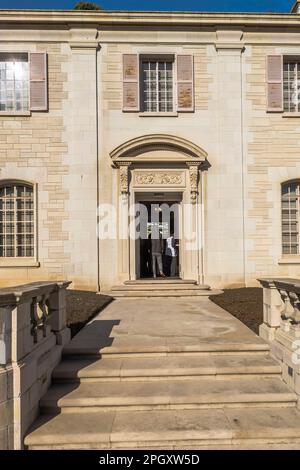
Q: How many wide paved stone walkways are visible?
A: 1